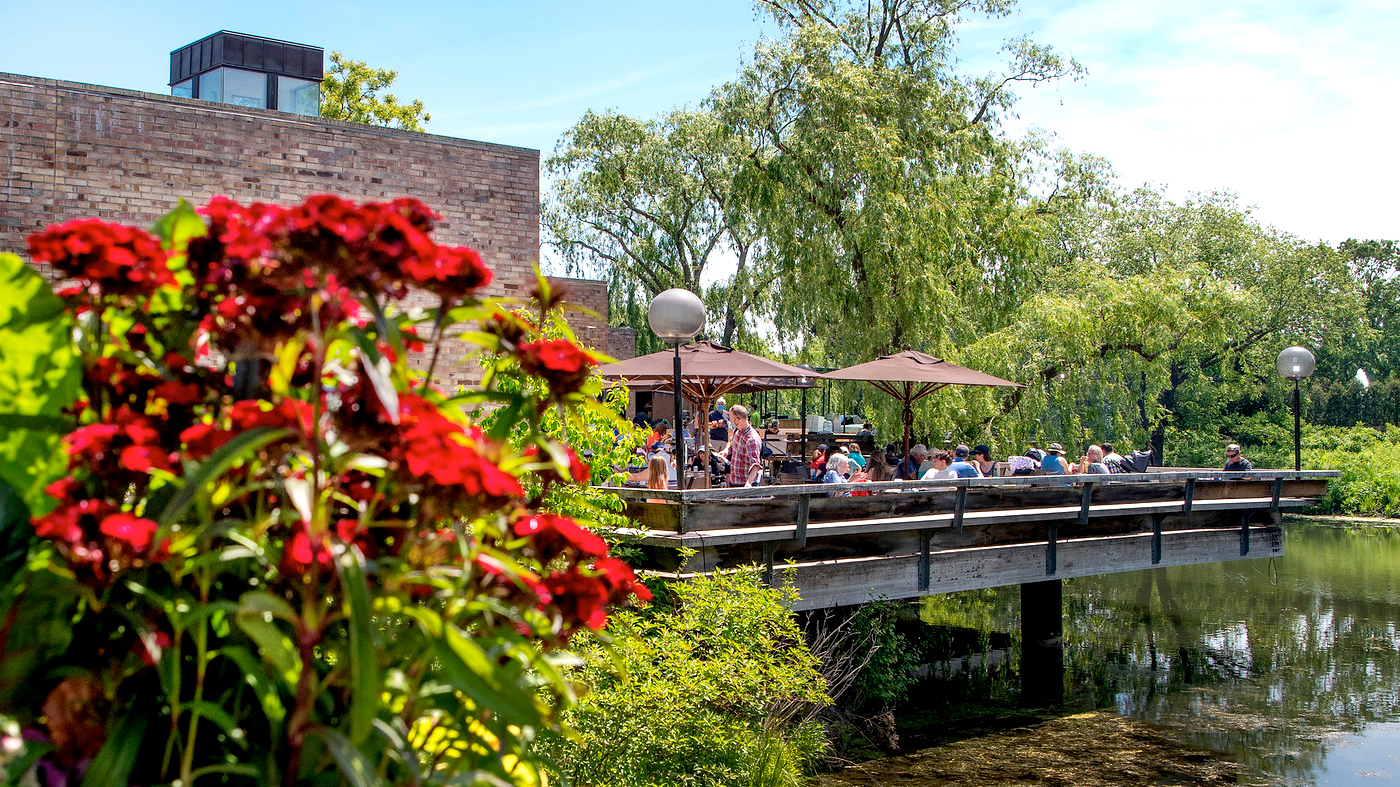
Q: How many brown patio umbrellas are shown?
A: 3